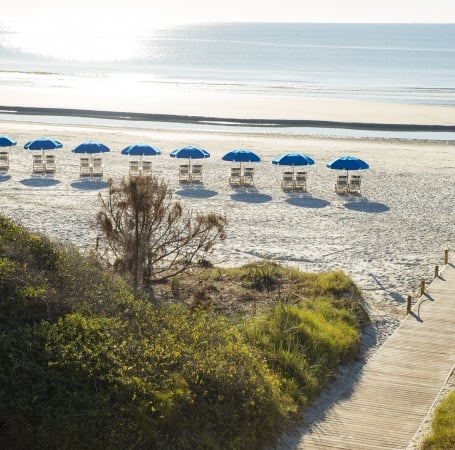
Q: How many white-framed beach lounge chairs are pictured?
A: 15